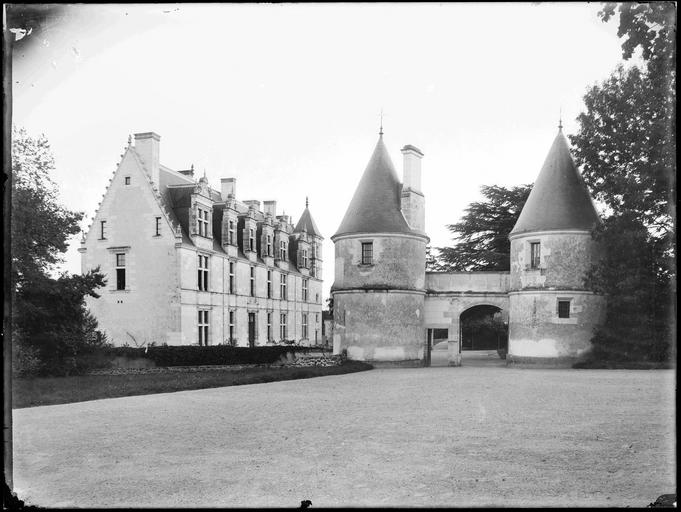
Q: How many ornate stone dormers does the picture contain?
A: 6